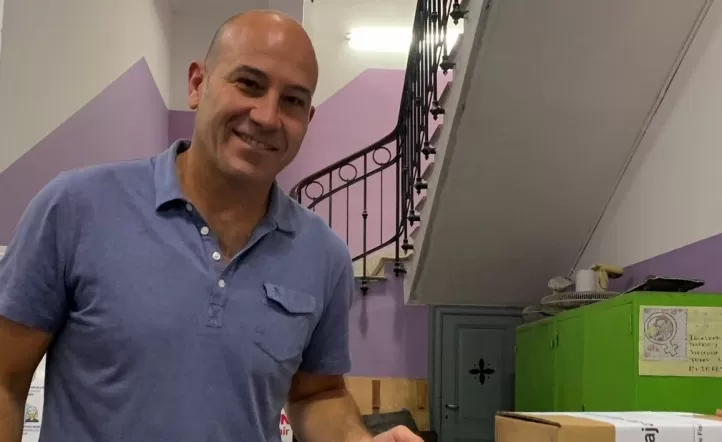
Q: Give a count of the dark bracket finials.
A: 9